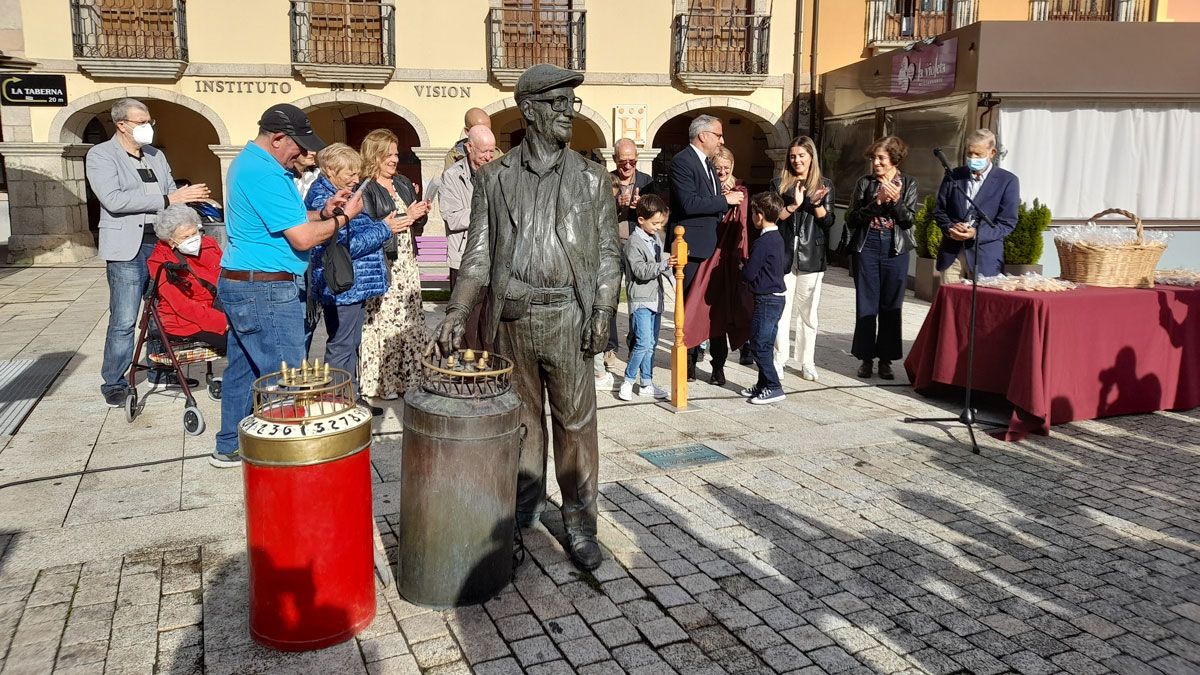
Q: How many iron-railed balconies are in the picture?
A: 6